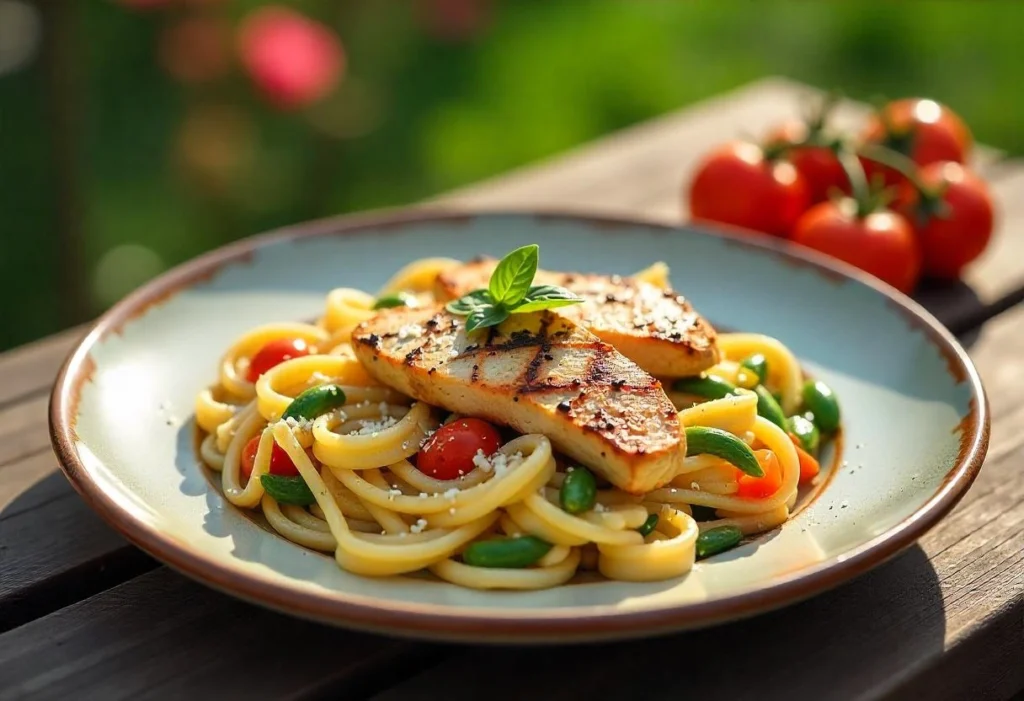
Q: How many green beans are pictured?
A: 13